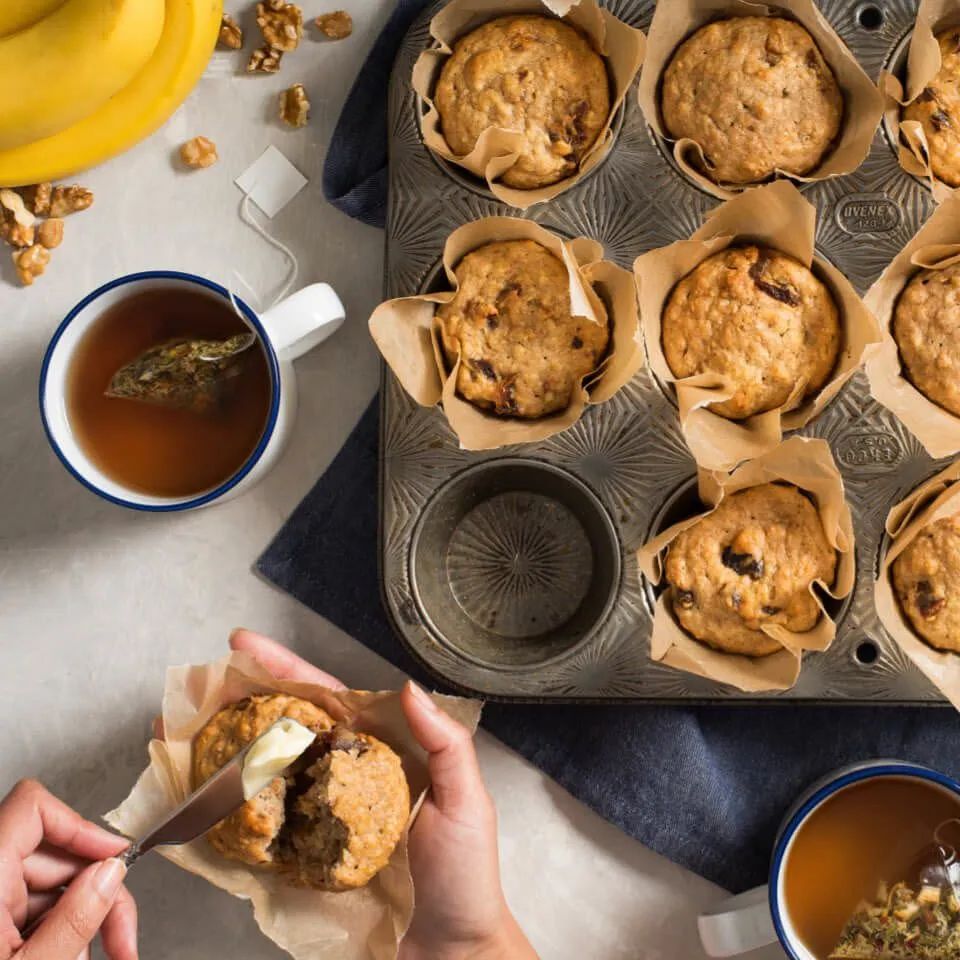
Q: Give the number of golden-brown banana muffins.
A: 9